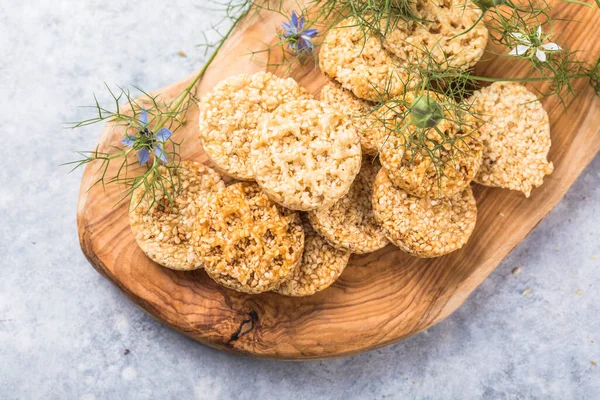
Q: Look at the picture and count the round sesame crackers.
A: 12